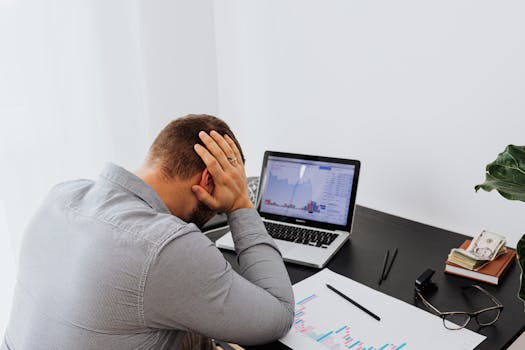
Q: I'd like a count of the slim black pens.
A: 3